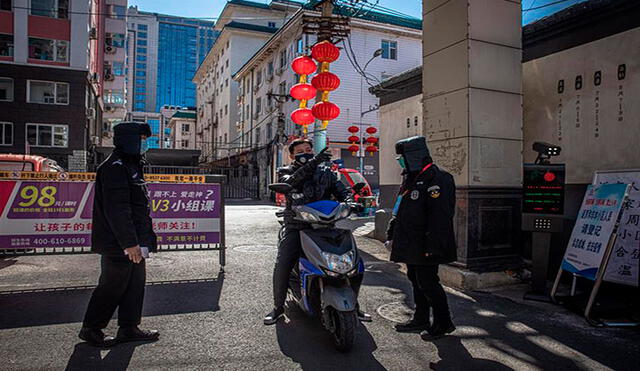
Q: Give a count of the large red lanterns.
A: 6